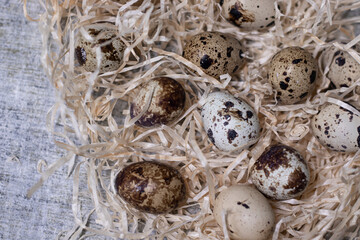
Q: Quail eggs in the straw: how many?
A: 11